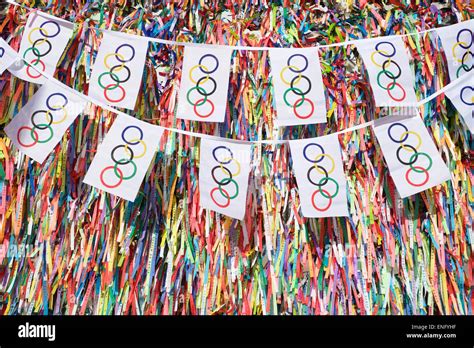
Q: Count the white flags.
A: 13